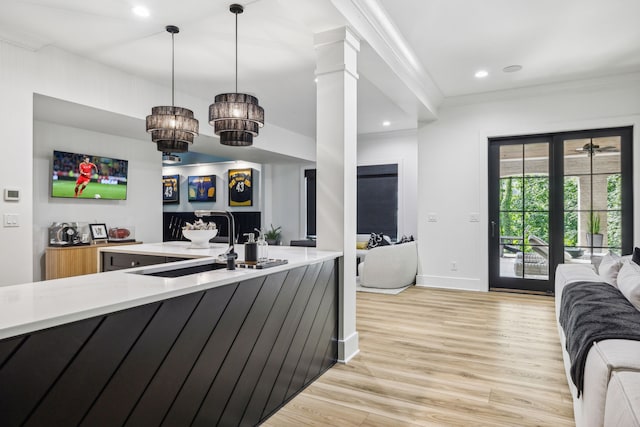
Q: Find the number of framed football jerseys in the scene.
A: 3